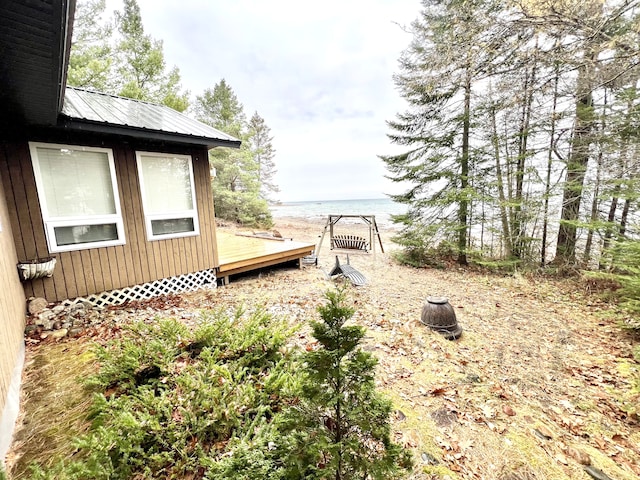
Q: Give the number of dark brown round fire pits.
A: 1